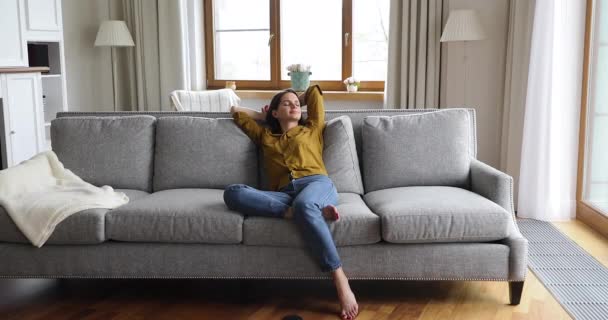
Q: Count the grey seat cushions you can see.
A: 4